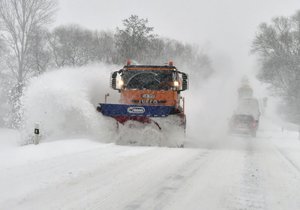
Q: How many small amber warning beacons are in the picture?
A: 2